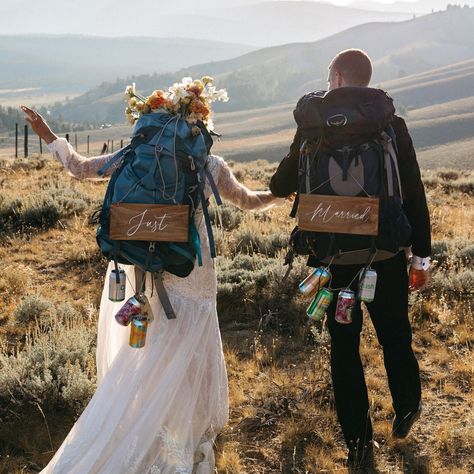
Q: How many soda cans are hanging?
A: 8